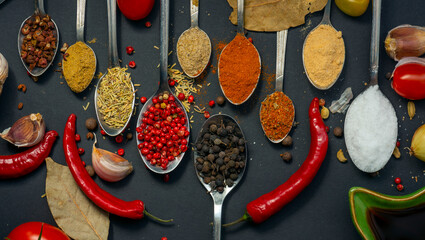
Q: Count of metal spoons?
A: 10